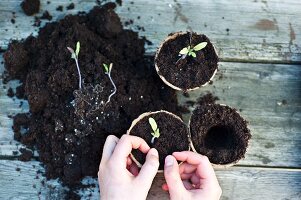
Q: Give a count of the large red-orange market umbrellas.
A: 0